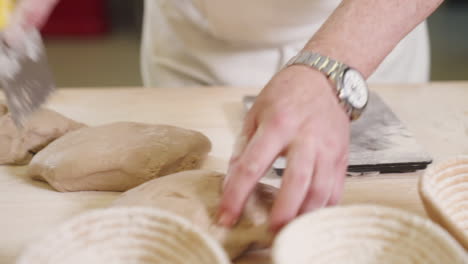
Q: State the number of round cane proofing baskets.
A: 3